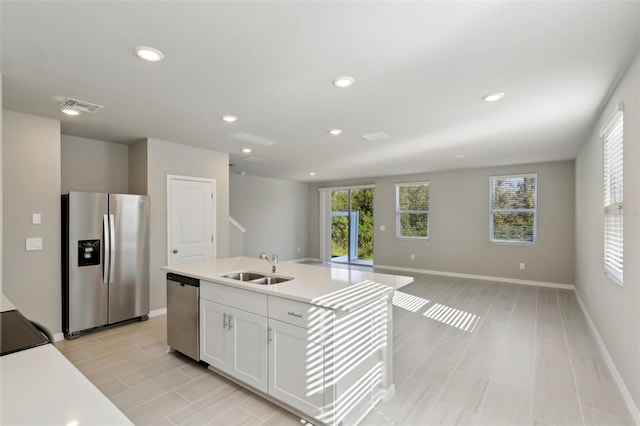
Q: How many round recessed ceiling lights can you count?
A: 8